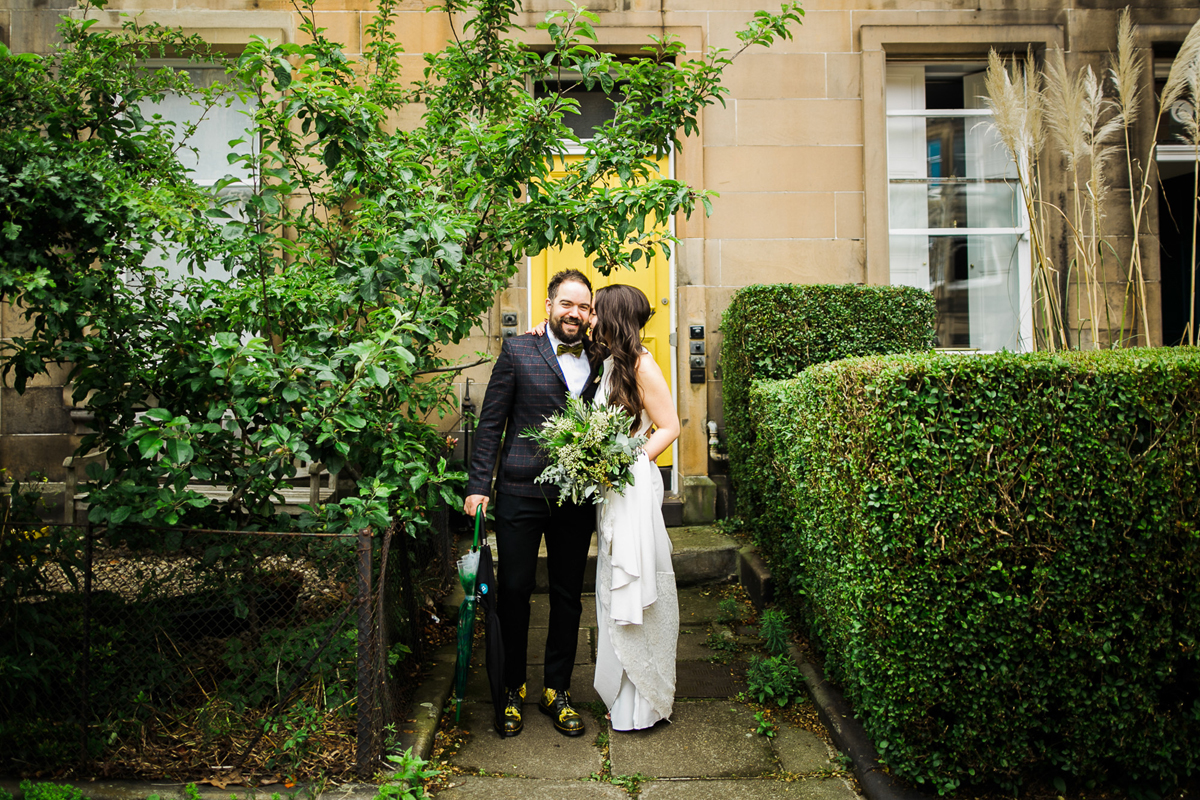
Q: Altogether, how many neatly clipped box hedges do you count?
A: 2